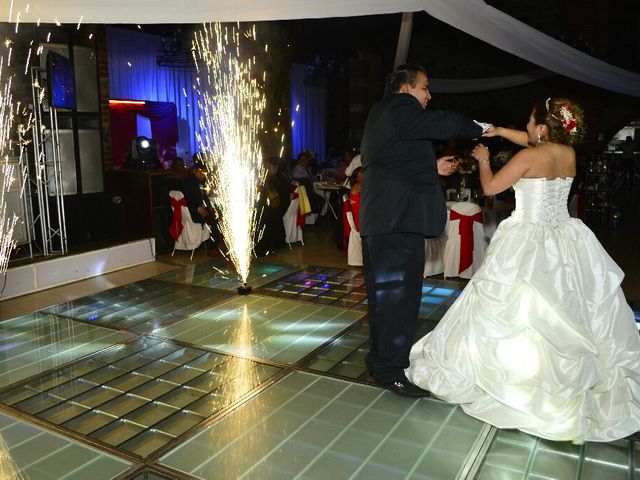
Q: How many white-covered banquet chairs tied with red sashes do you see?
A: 4